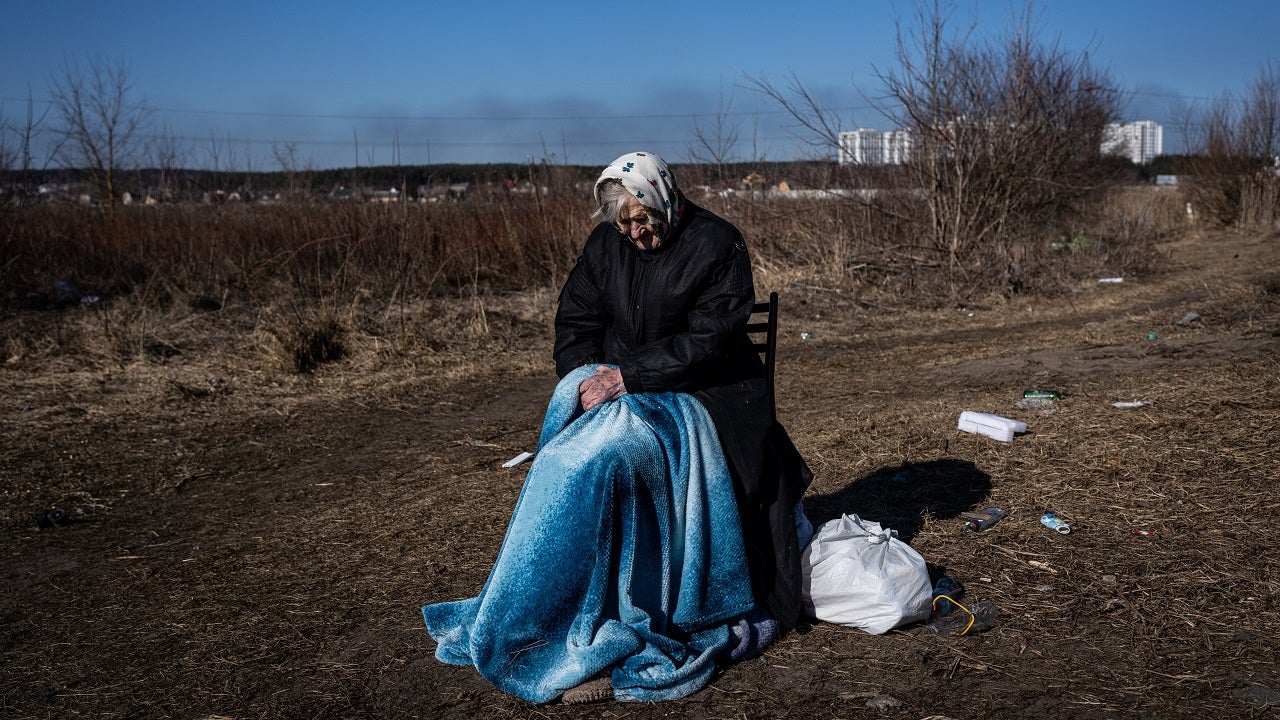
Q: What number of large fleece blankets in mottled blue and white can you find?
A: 1